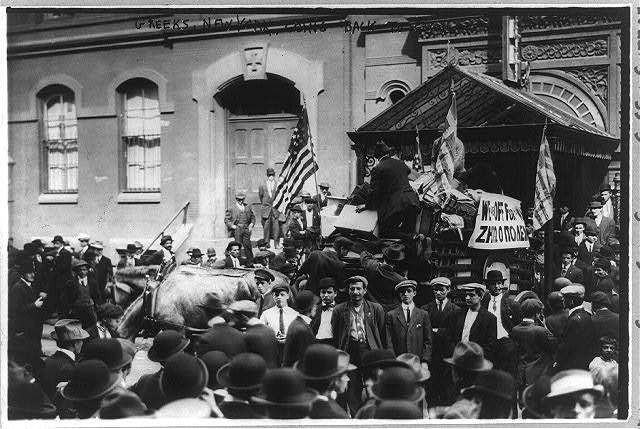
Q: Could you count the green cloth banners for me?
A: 0